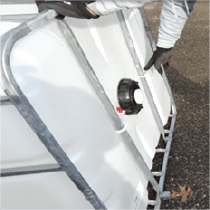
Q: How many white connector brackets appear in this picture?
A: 2